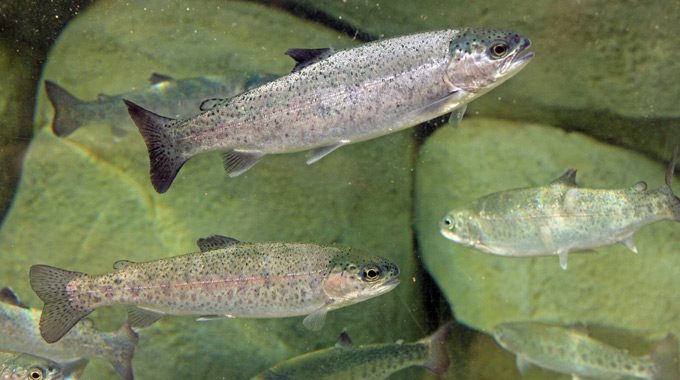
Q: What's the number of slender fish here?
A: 8